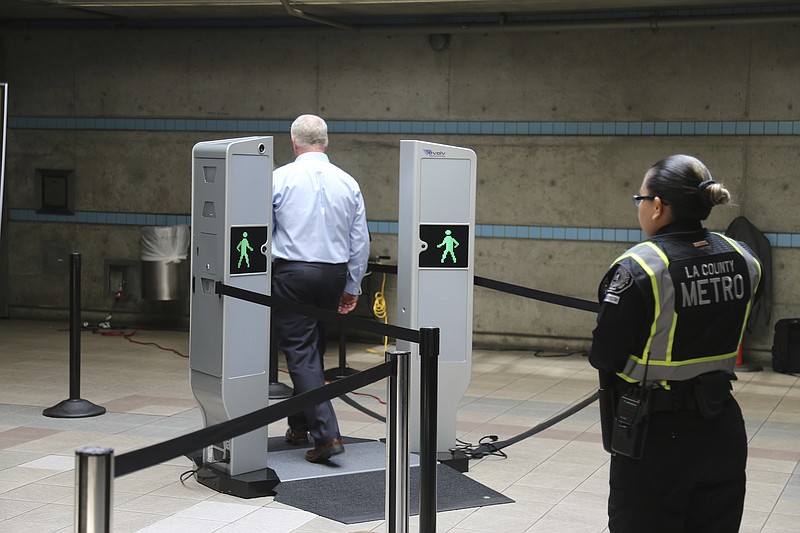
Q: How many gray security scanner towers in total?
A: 2